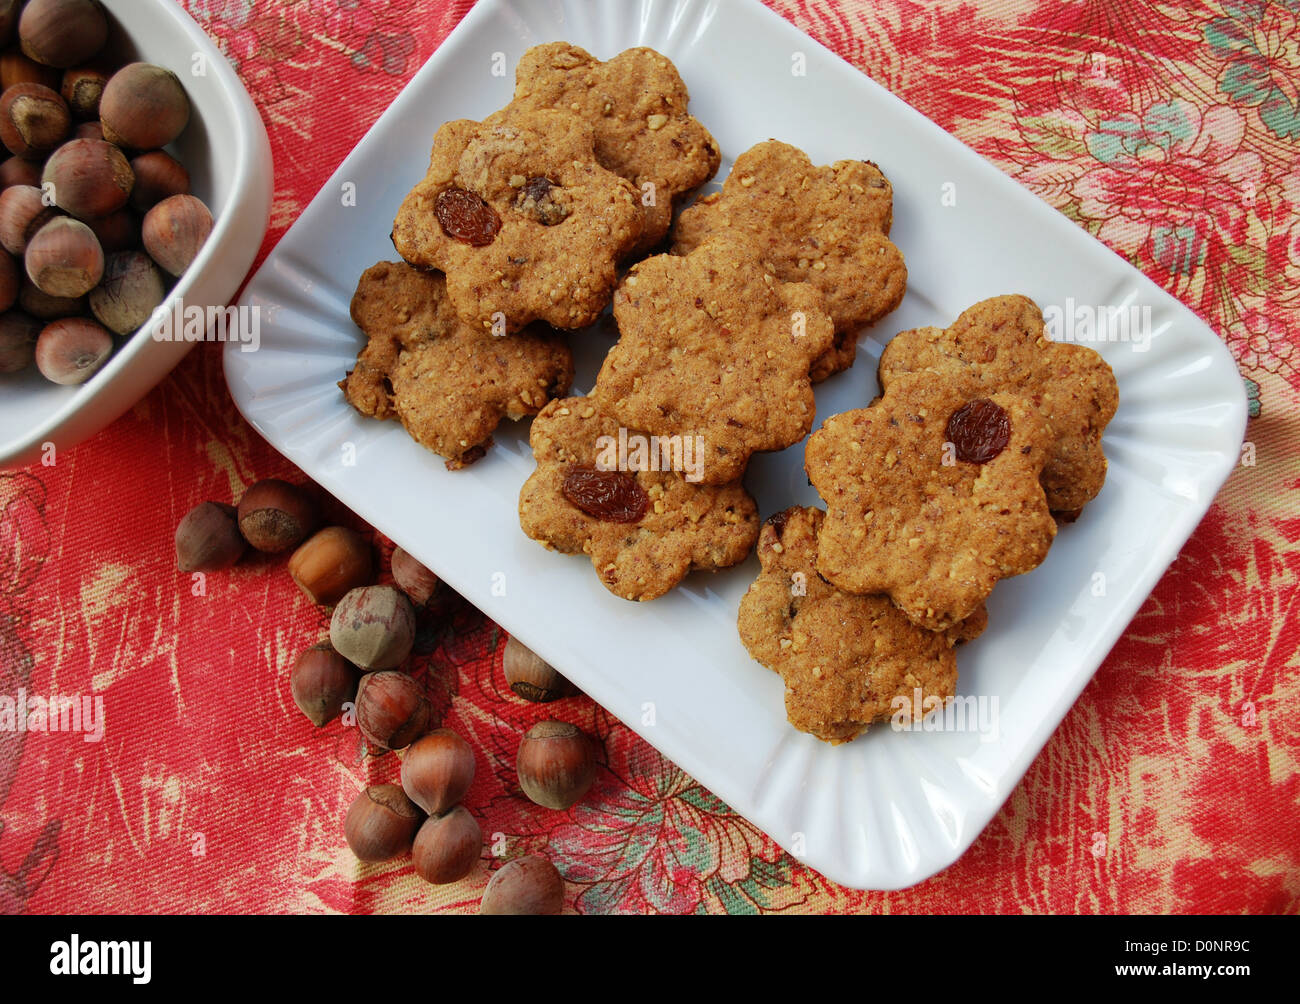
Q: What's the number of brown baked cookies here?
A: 9